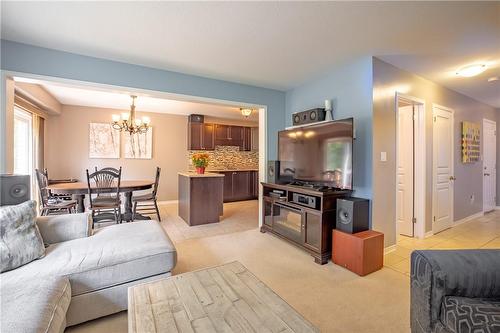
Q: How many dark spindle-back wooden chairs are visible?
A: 4